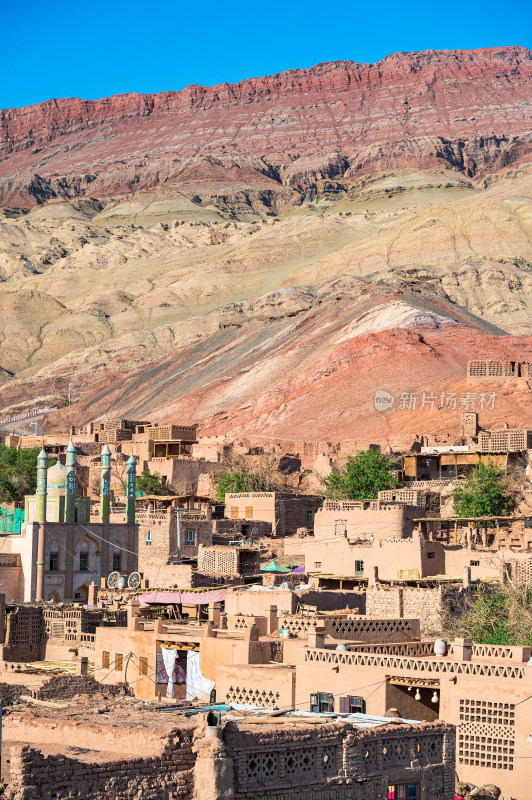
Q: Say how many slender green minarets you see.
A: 4